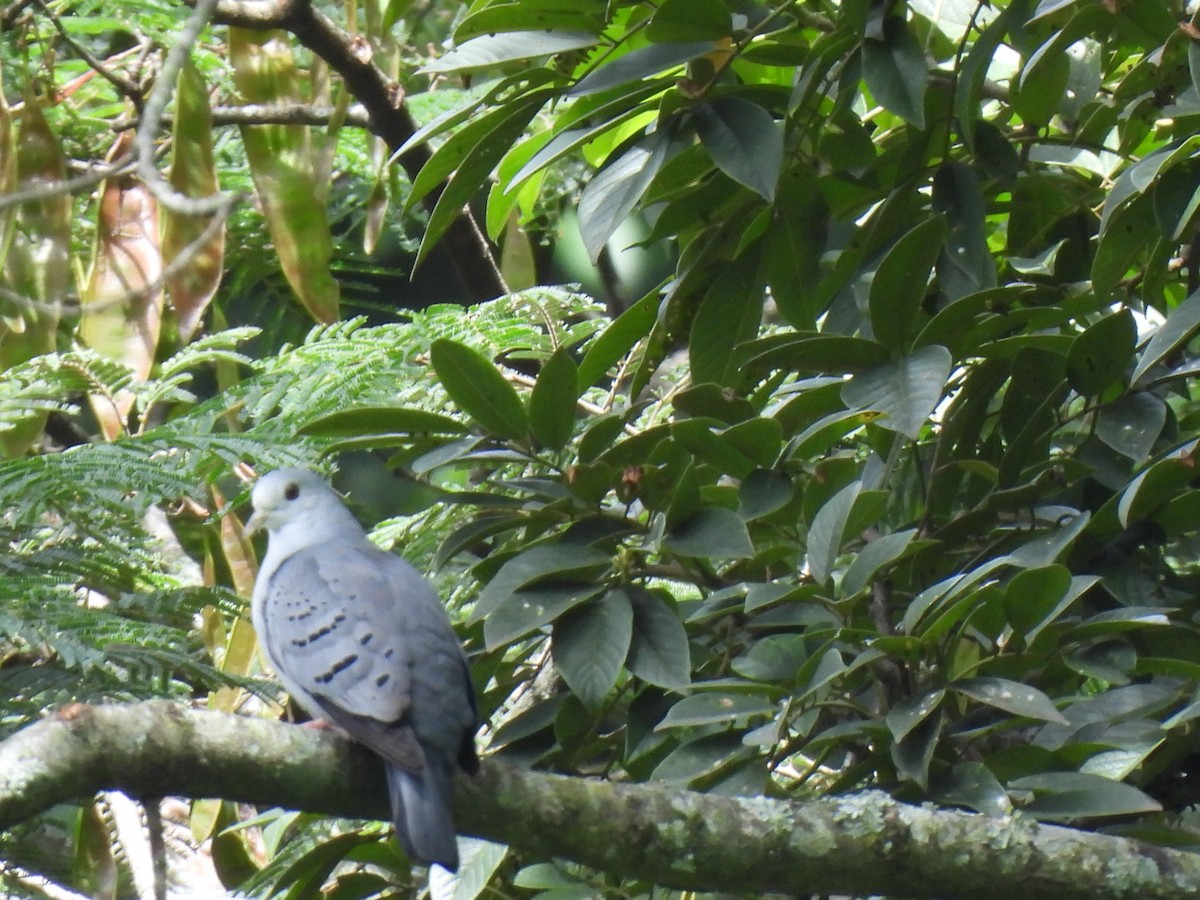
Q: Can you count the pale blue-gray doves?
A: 1